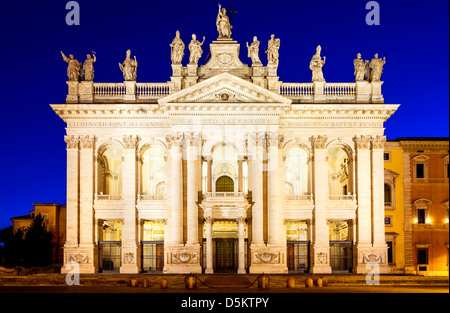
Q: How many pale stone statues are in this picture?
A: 11